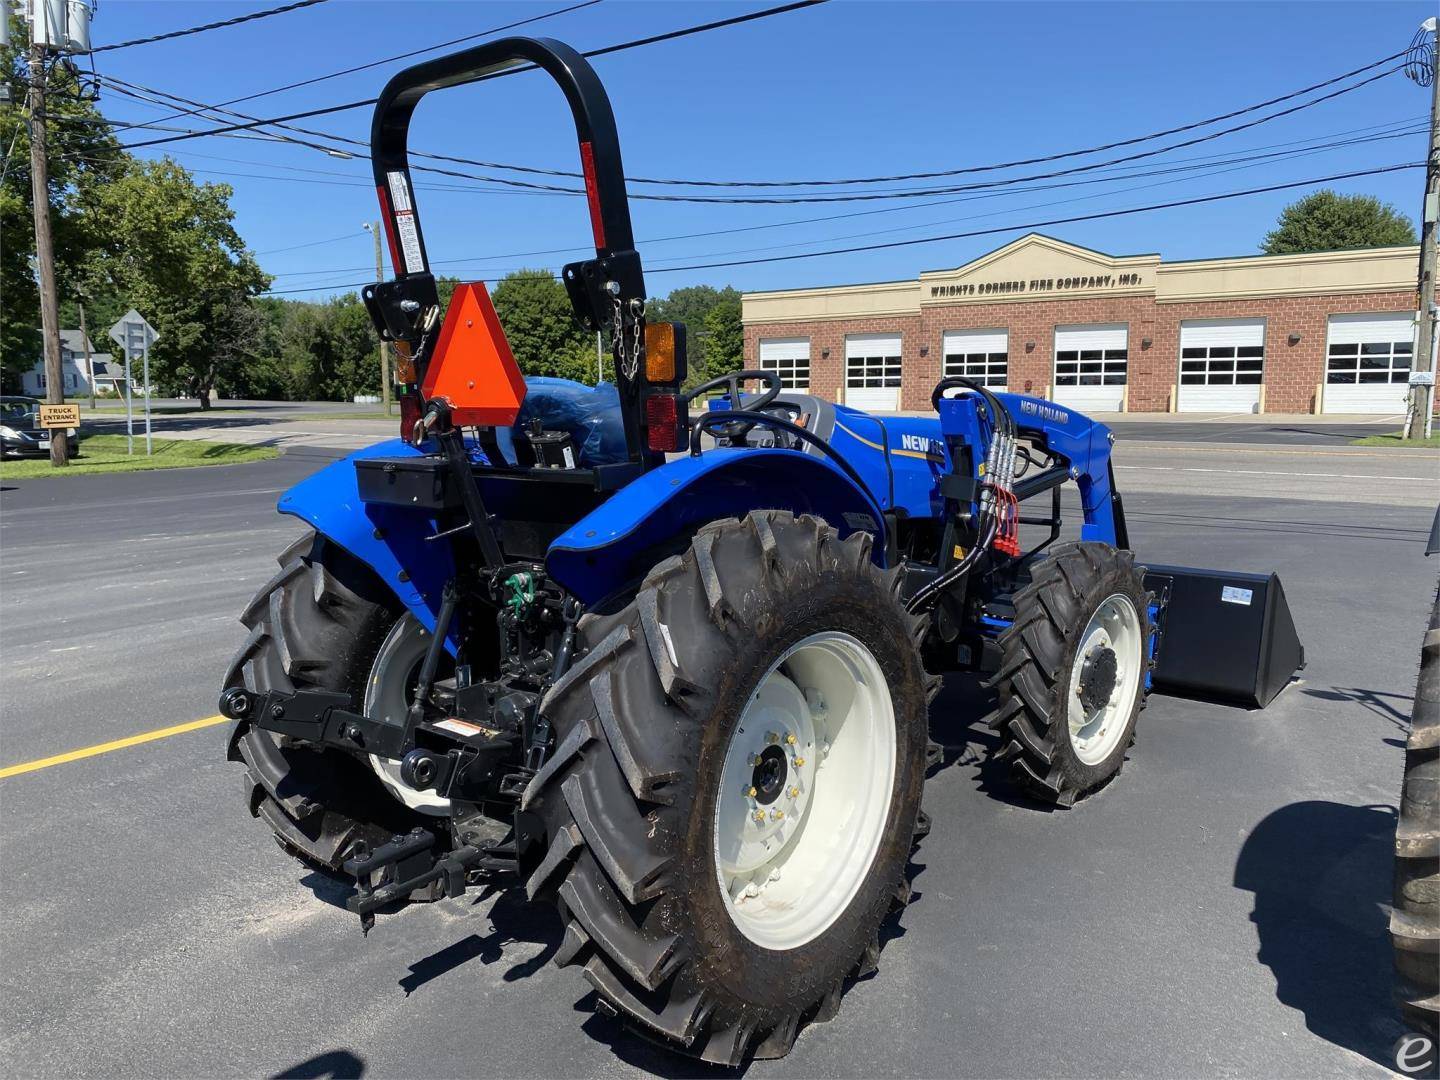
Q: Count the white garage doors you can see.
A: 6